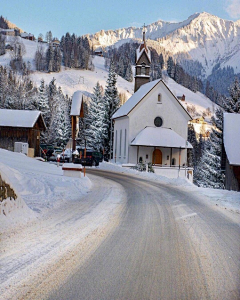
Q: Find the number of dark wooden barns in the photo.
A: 2